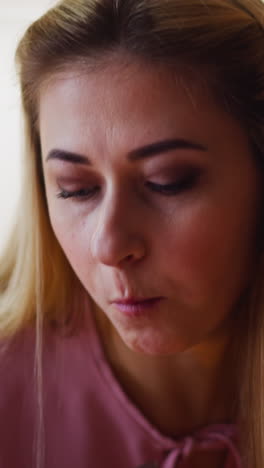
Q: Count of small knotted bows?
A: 1